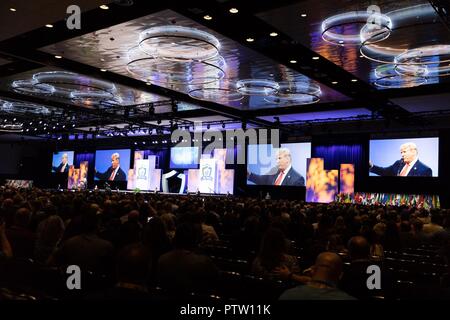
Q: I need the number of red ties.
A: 4